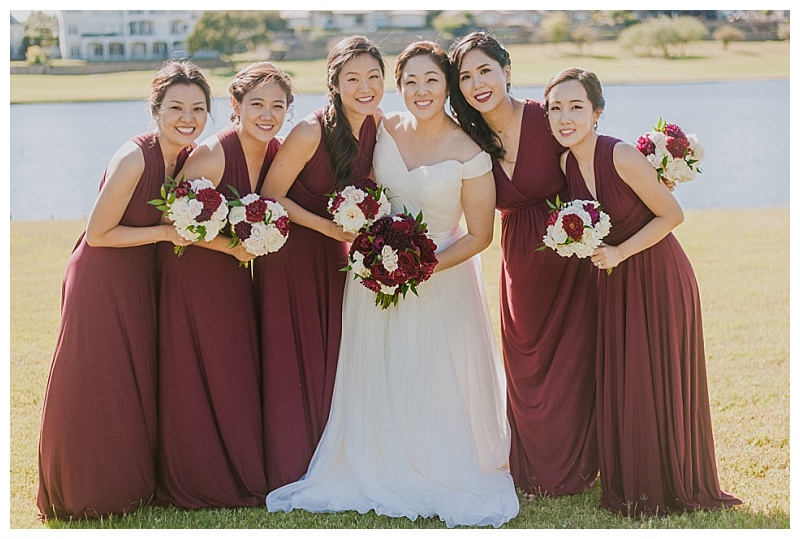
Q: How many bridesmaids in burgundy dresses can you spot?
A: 5